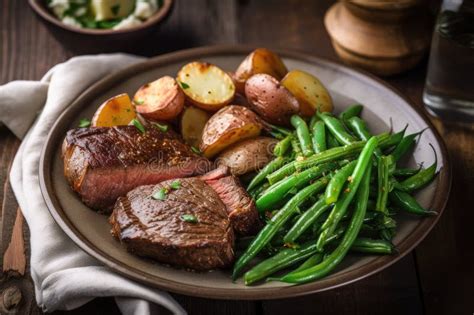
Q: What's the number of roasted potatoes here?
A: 9